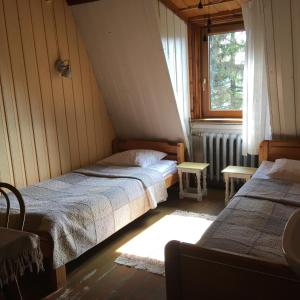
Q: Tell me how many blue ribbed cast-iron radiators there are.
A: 0